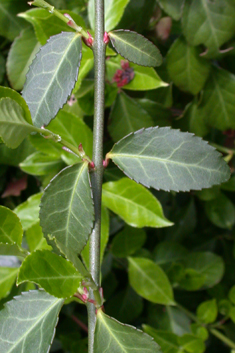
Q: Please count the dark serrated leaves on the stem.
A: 6